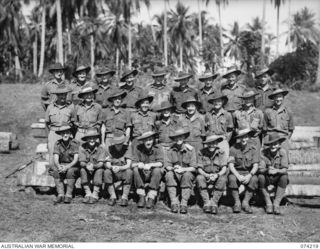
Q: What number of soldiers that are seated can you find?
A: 8